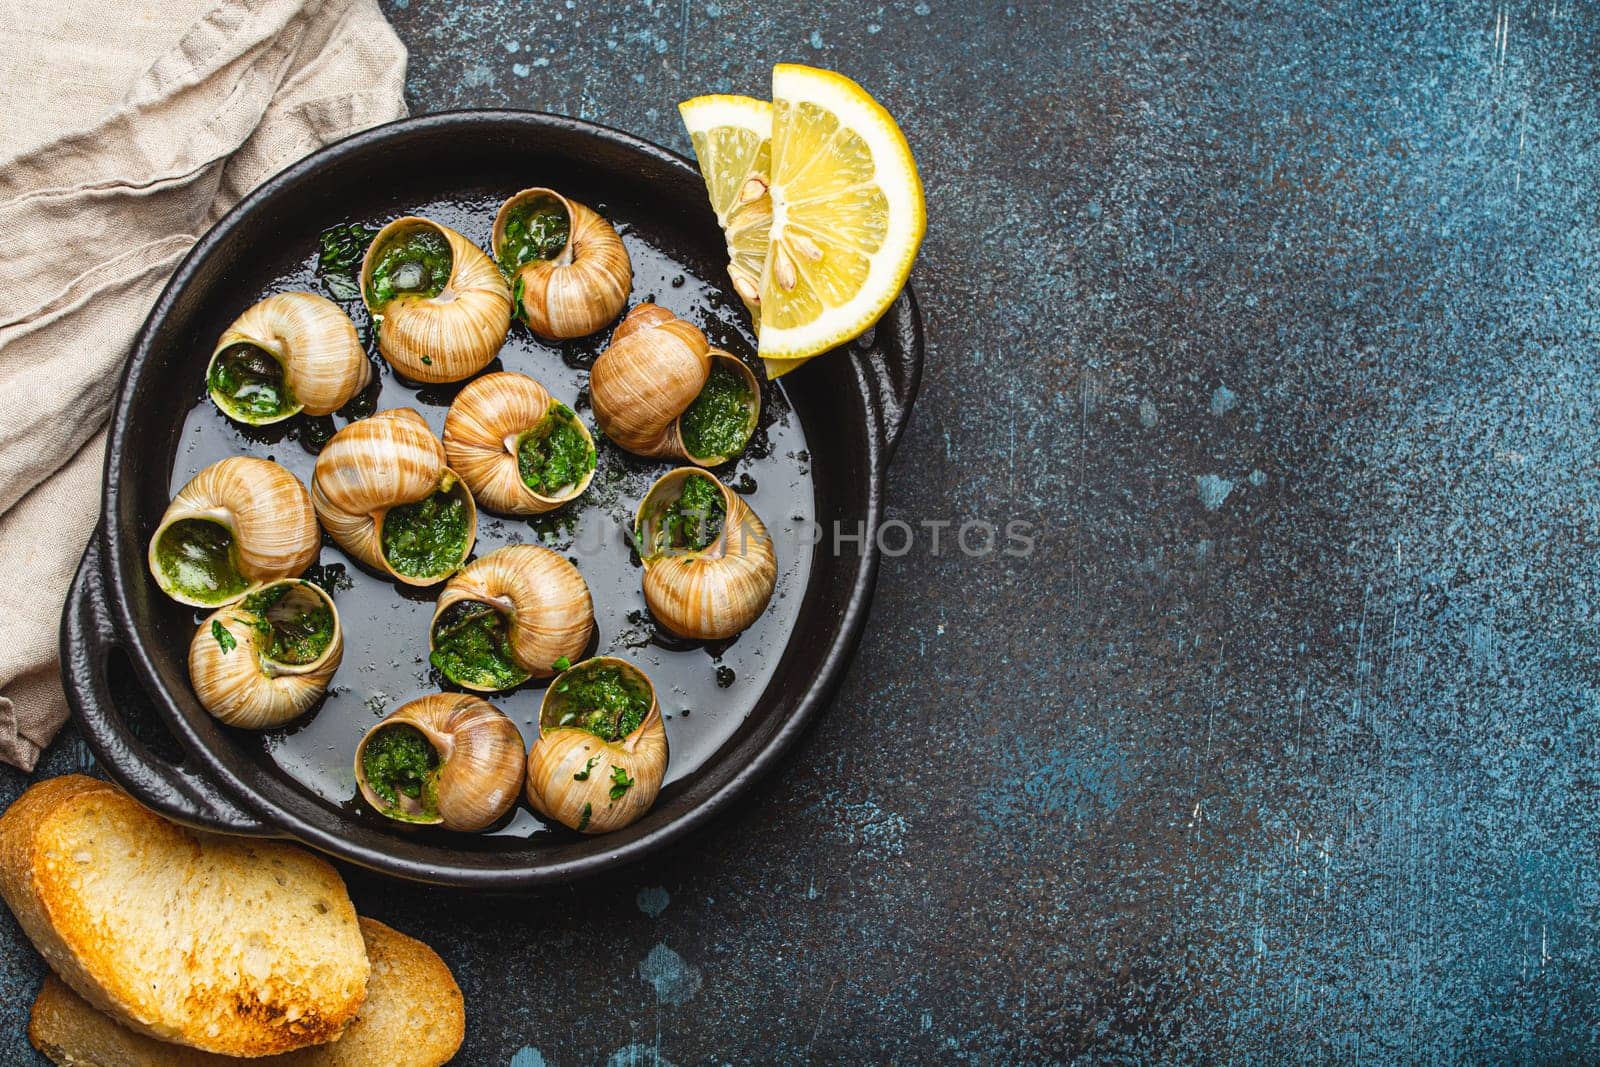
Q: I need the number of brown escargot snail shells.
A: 12